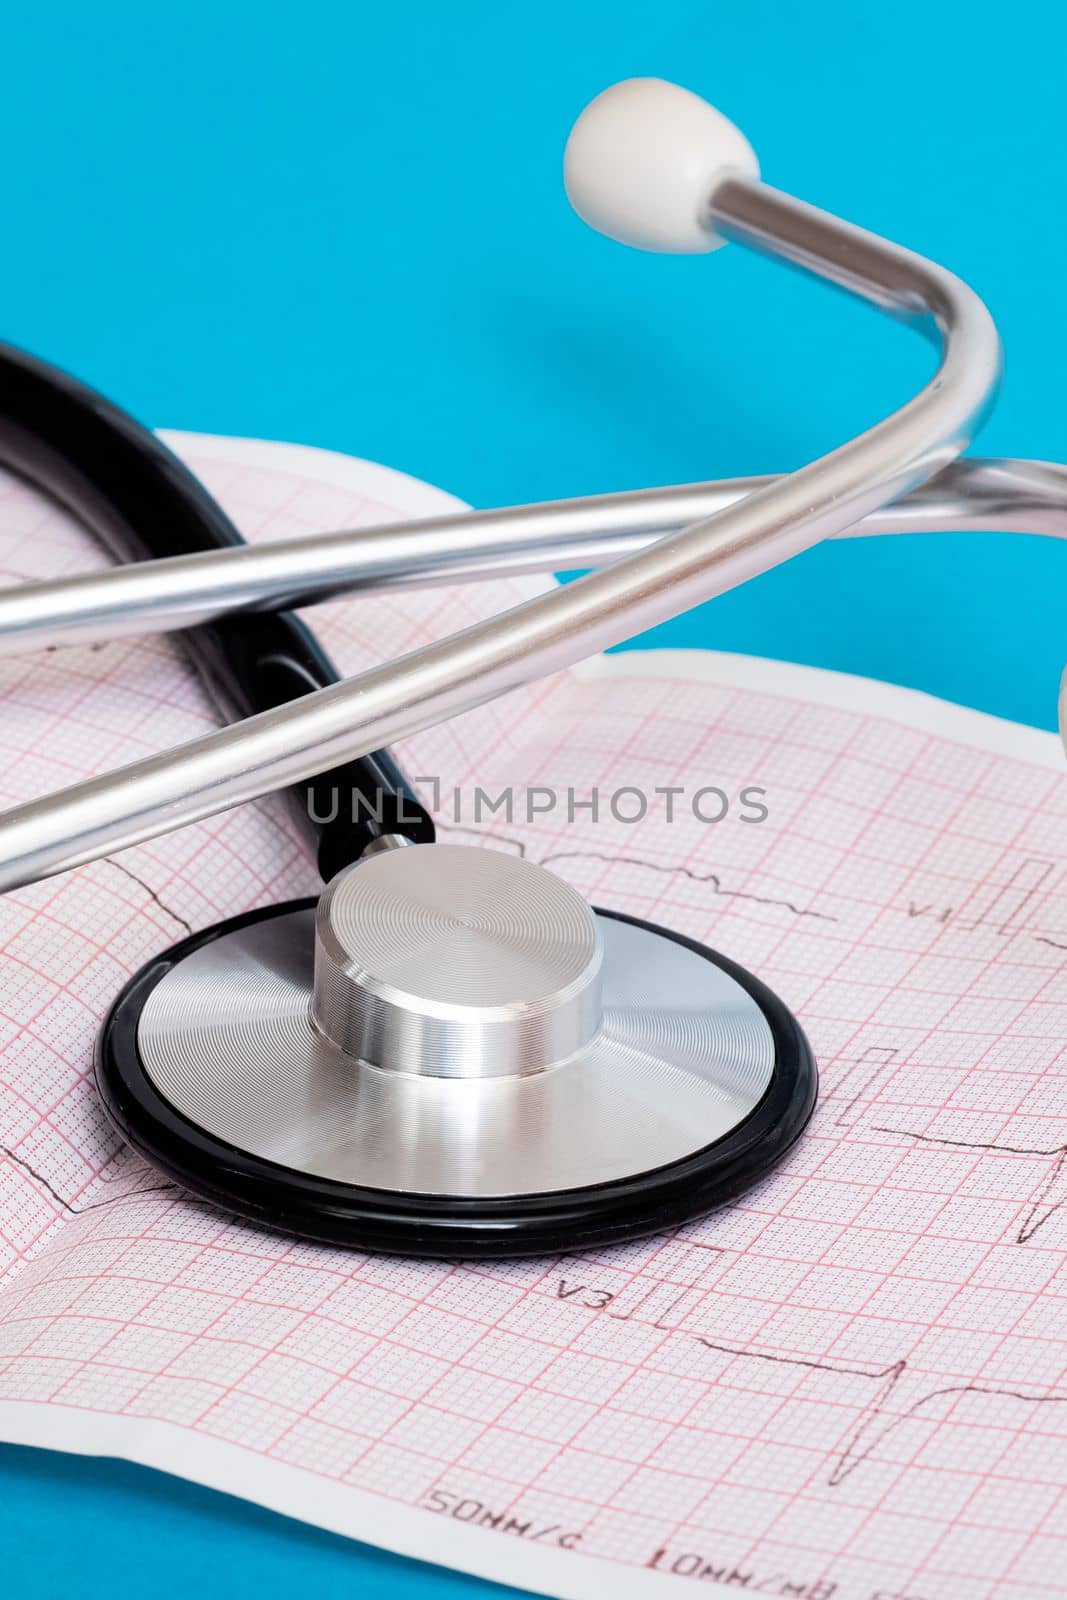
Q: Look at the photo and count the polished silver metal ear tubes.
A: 2